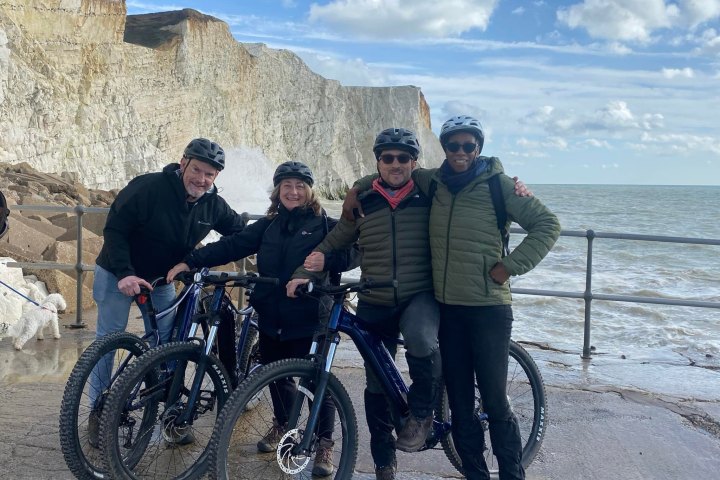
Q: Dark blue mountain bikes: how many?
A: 3